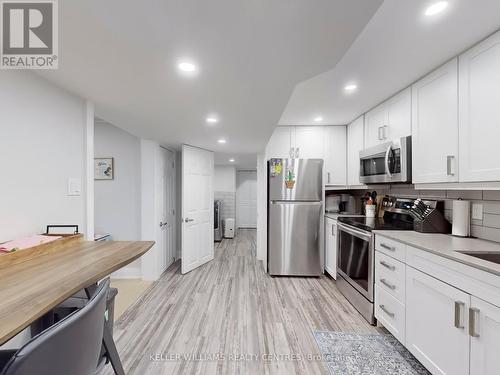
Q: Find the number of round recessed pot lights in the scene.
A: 7